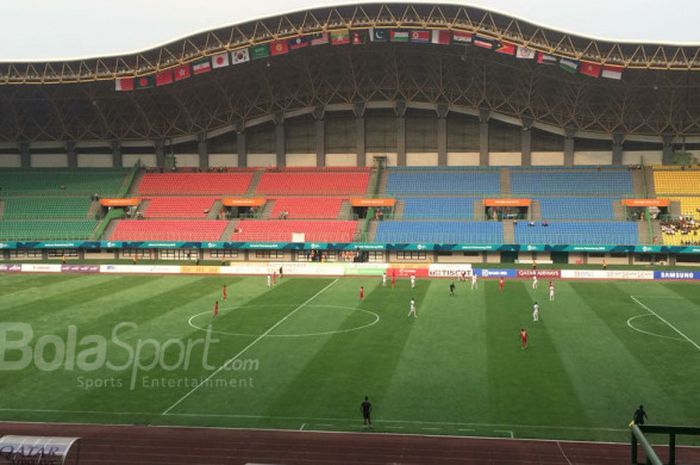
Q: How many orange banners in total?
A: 5